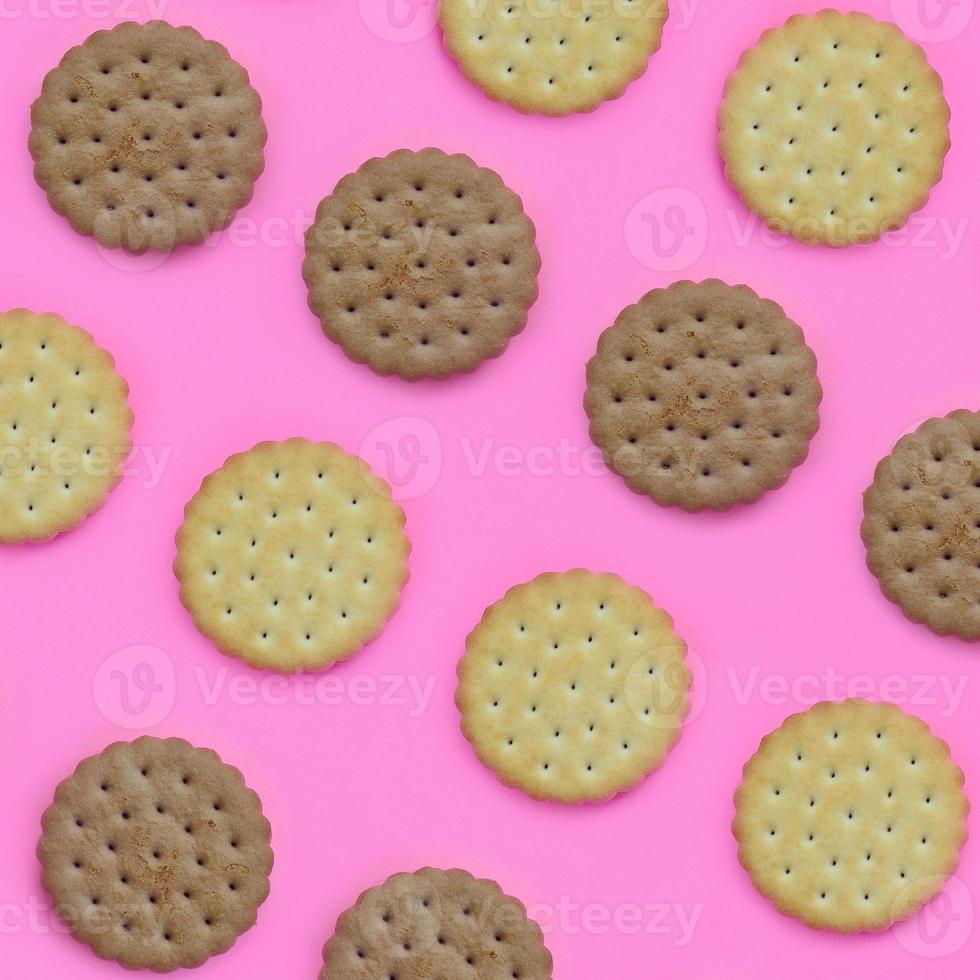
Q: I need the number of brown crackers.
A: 6